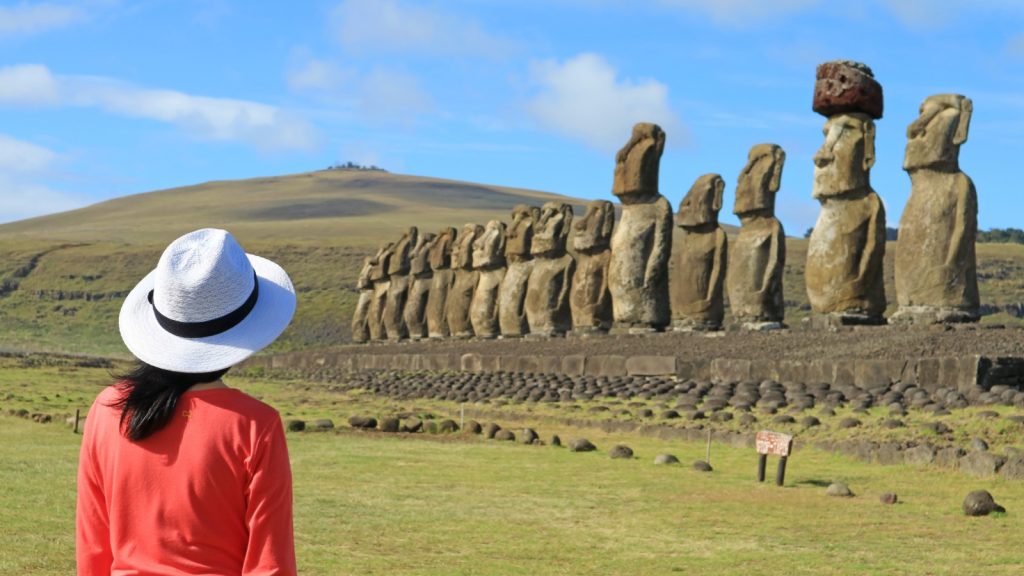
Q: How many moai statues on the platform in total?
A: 15